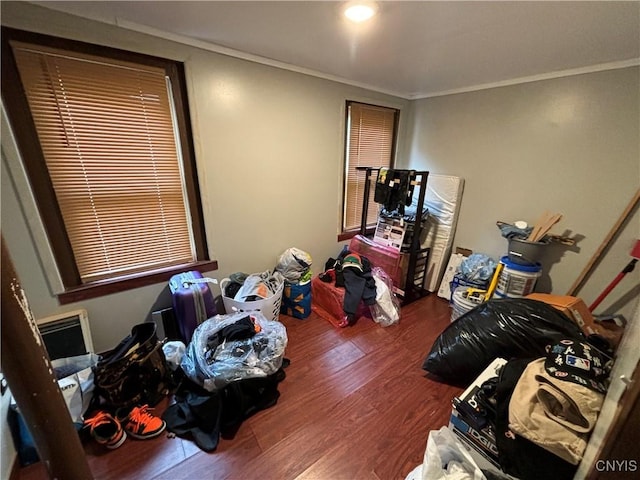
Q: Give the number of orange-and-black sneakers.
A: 2